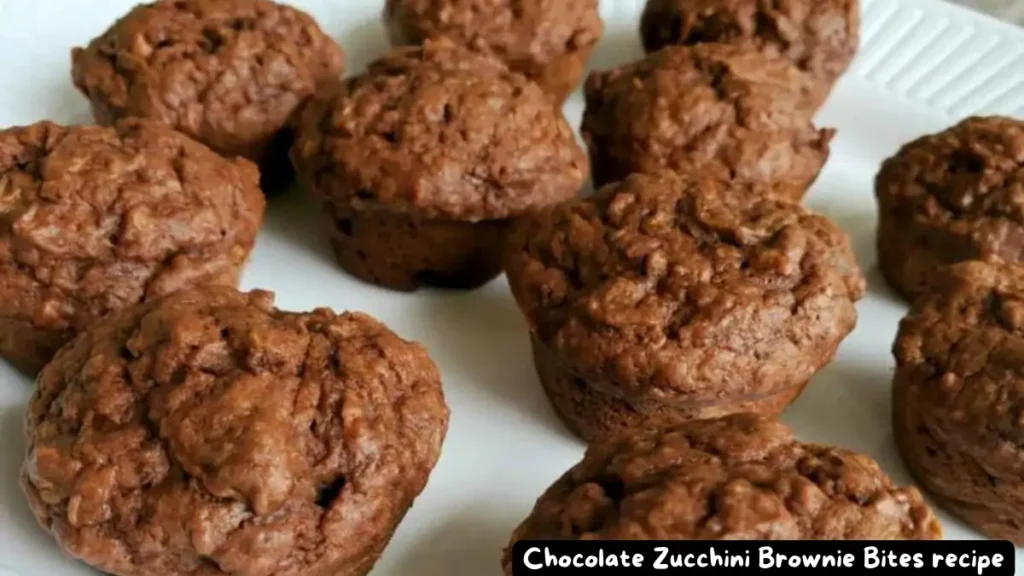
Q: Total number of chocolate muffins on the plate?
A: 11